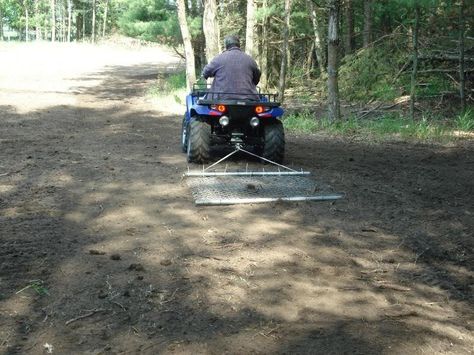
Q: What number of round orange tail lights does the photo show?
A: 2